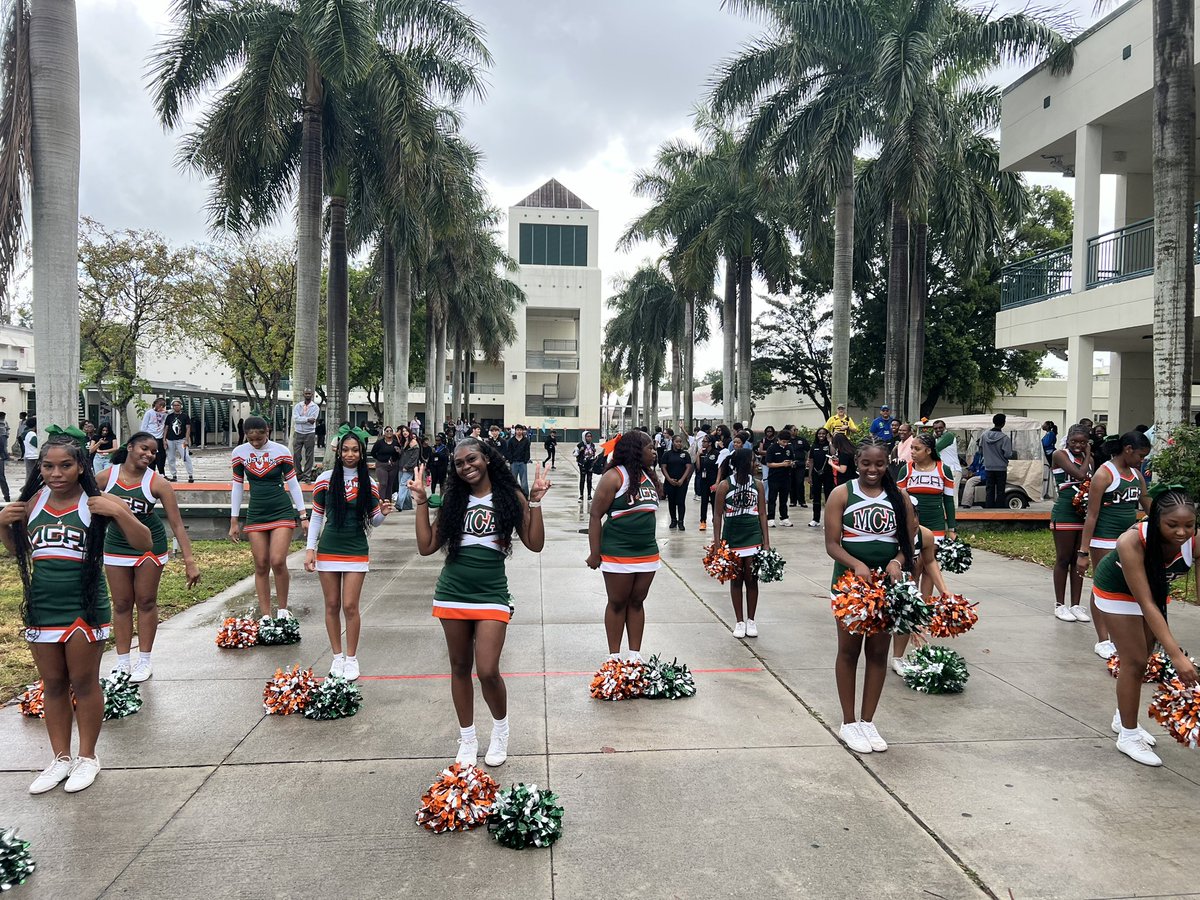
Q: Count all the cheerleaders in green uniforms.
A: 13